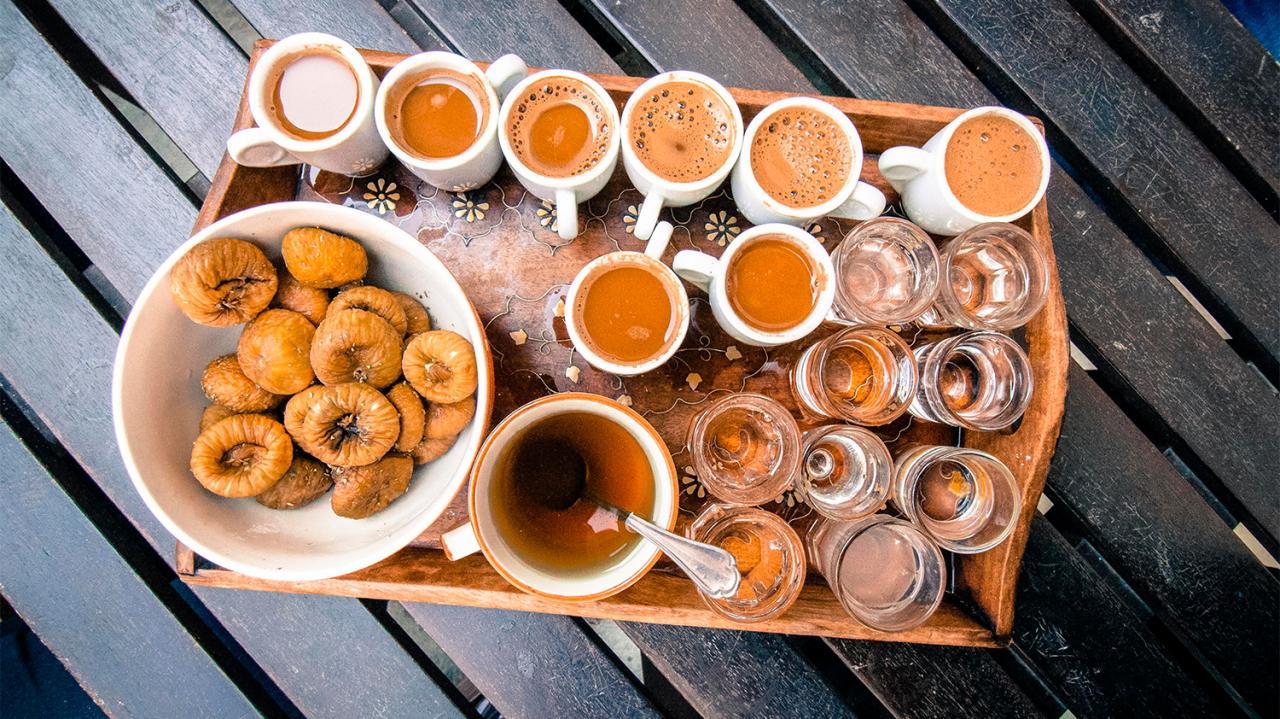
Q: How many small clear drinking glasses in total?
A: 9